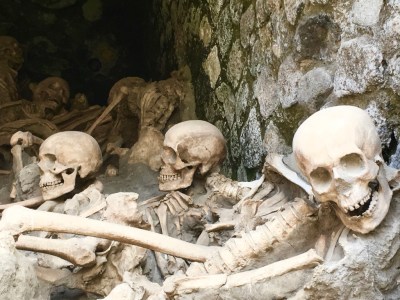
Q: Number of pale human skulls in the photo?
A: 3